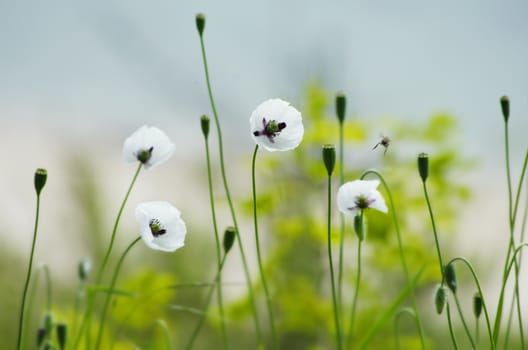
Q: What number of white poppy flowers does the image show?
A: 4